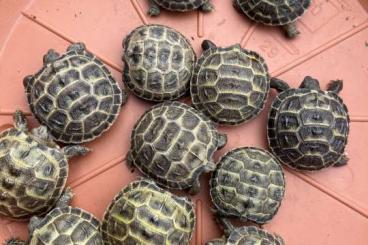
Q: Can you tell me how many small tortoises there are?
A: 12